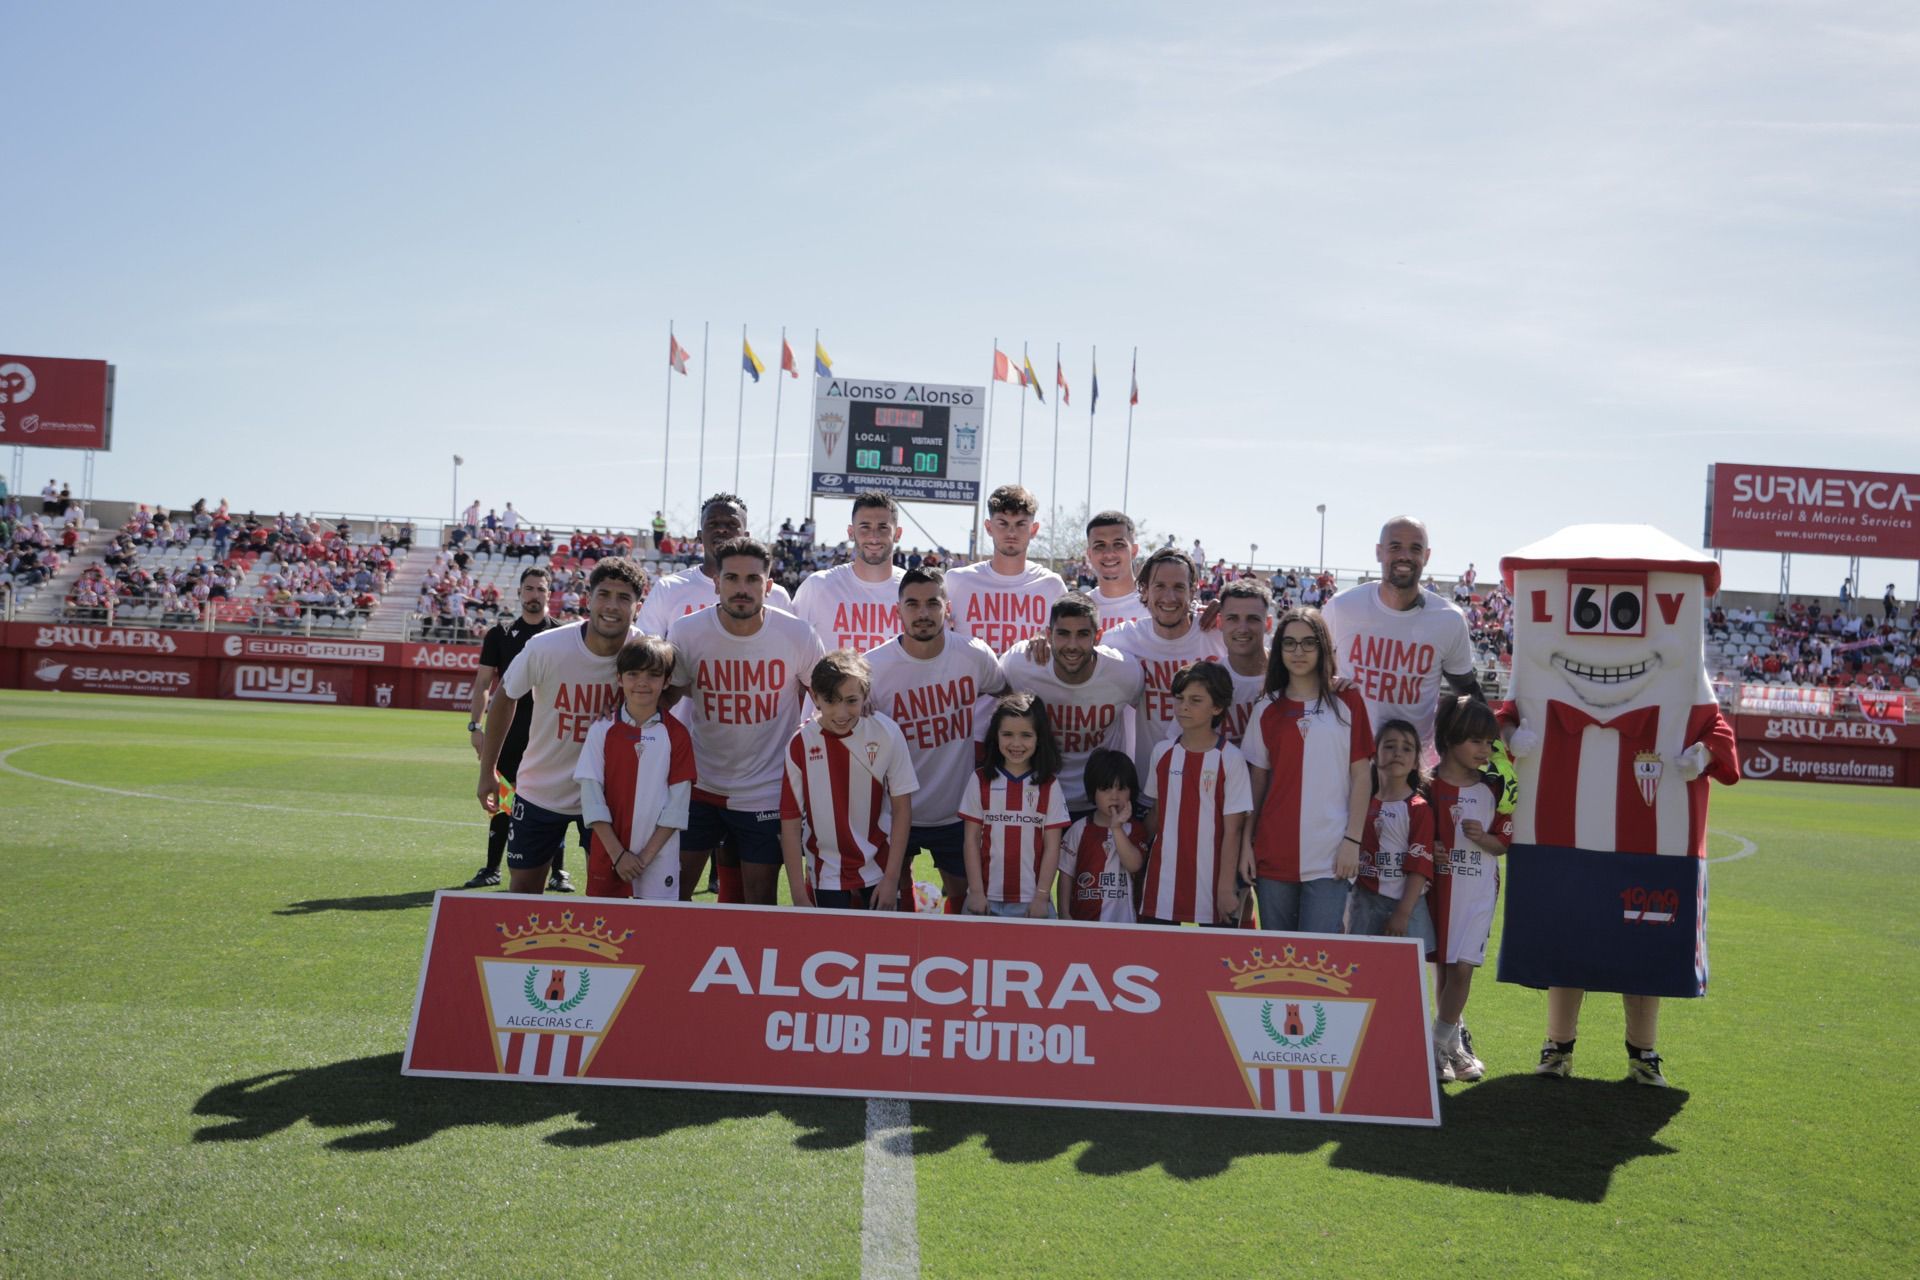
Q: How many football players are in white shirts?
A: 11